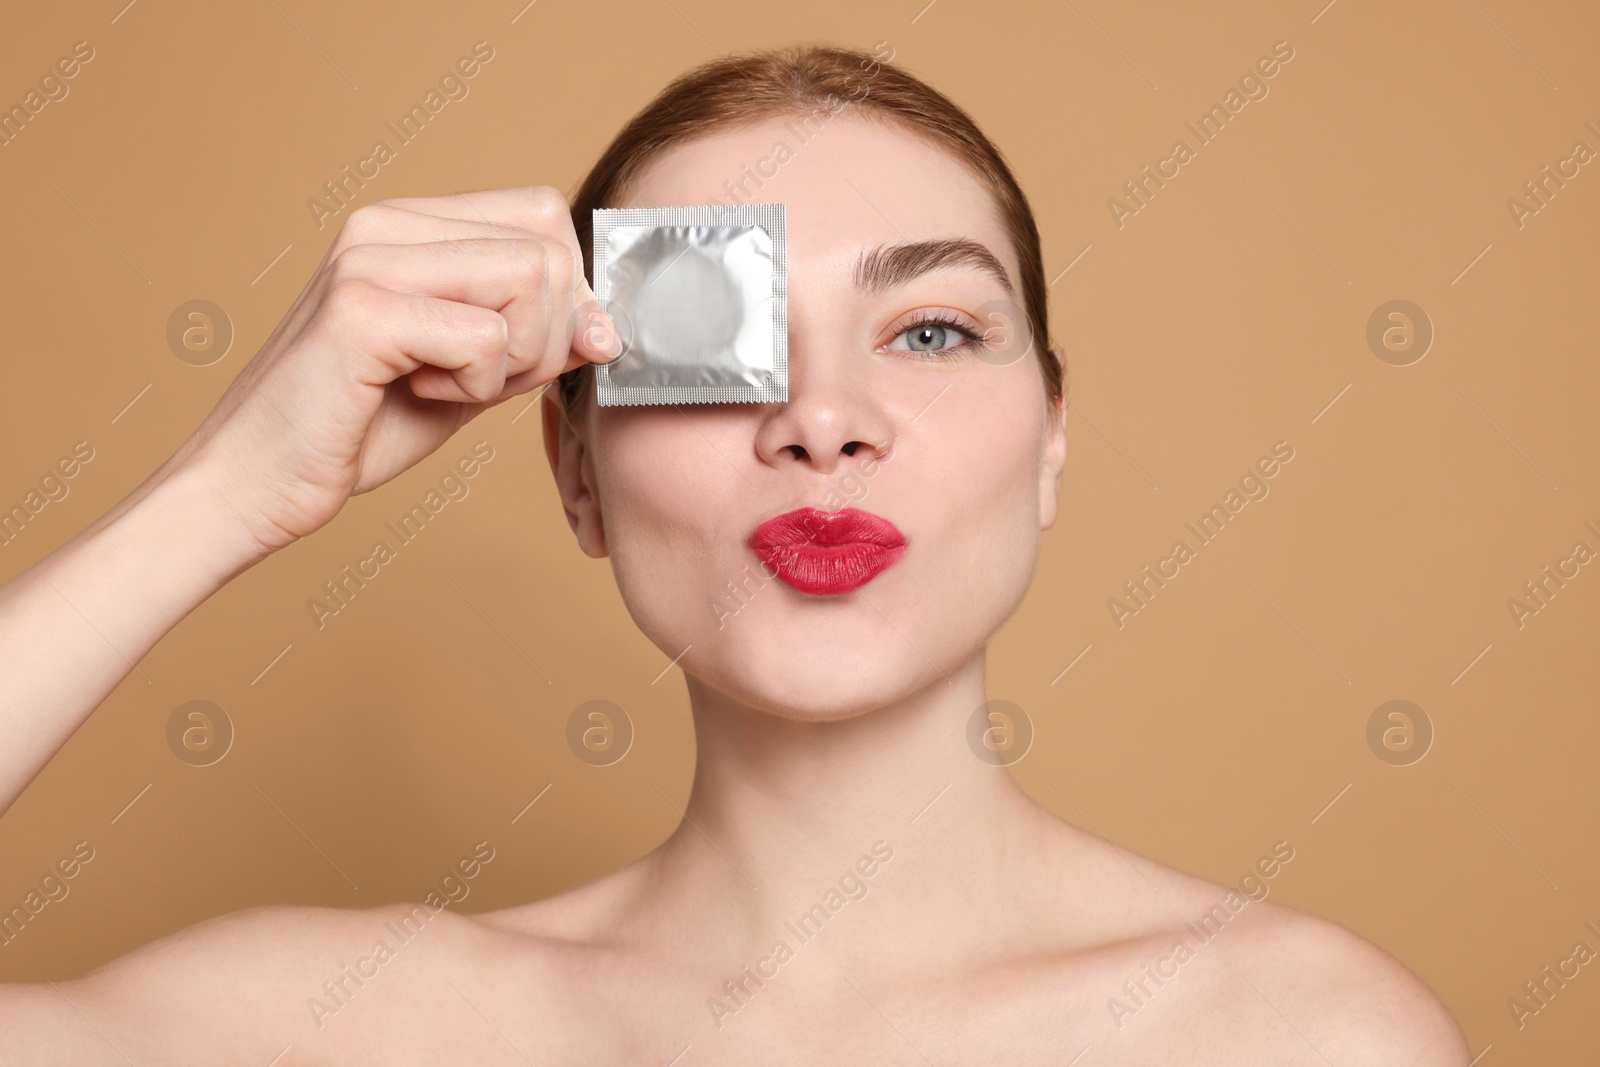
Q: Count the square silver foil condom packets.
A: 1